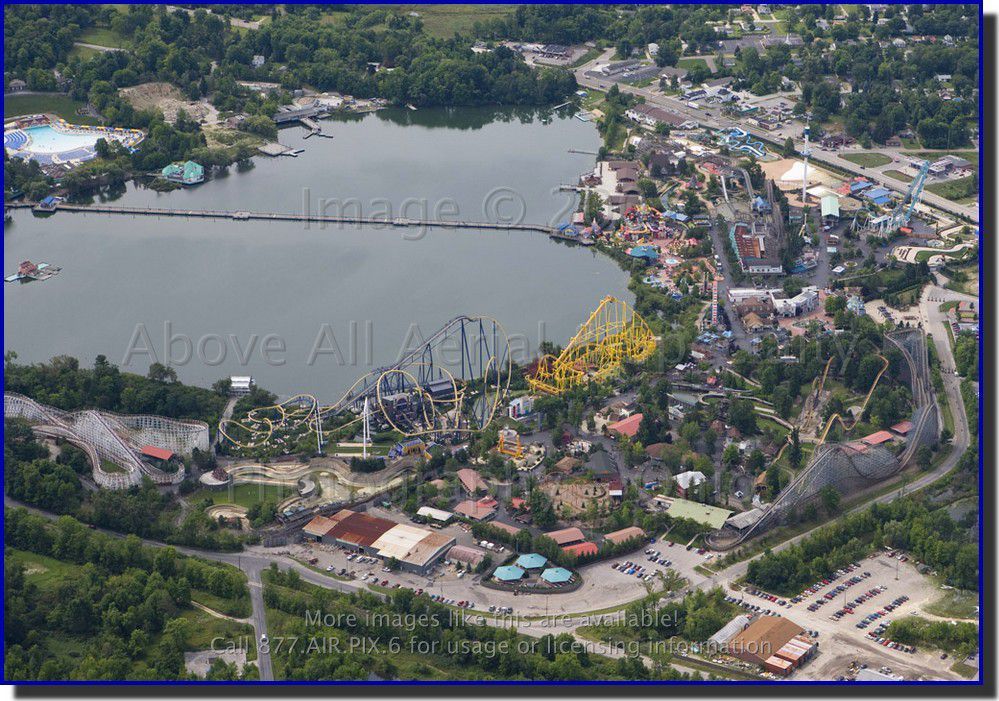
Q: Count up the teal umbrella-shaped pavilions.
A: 3